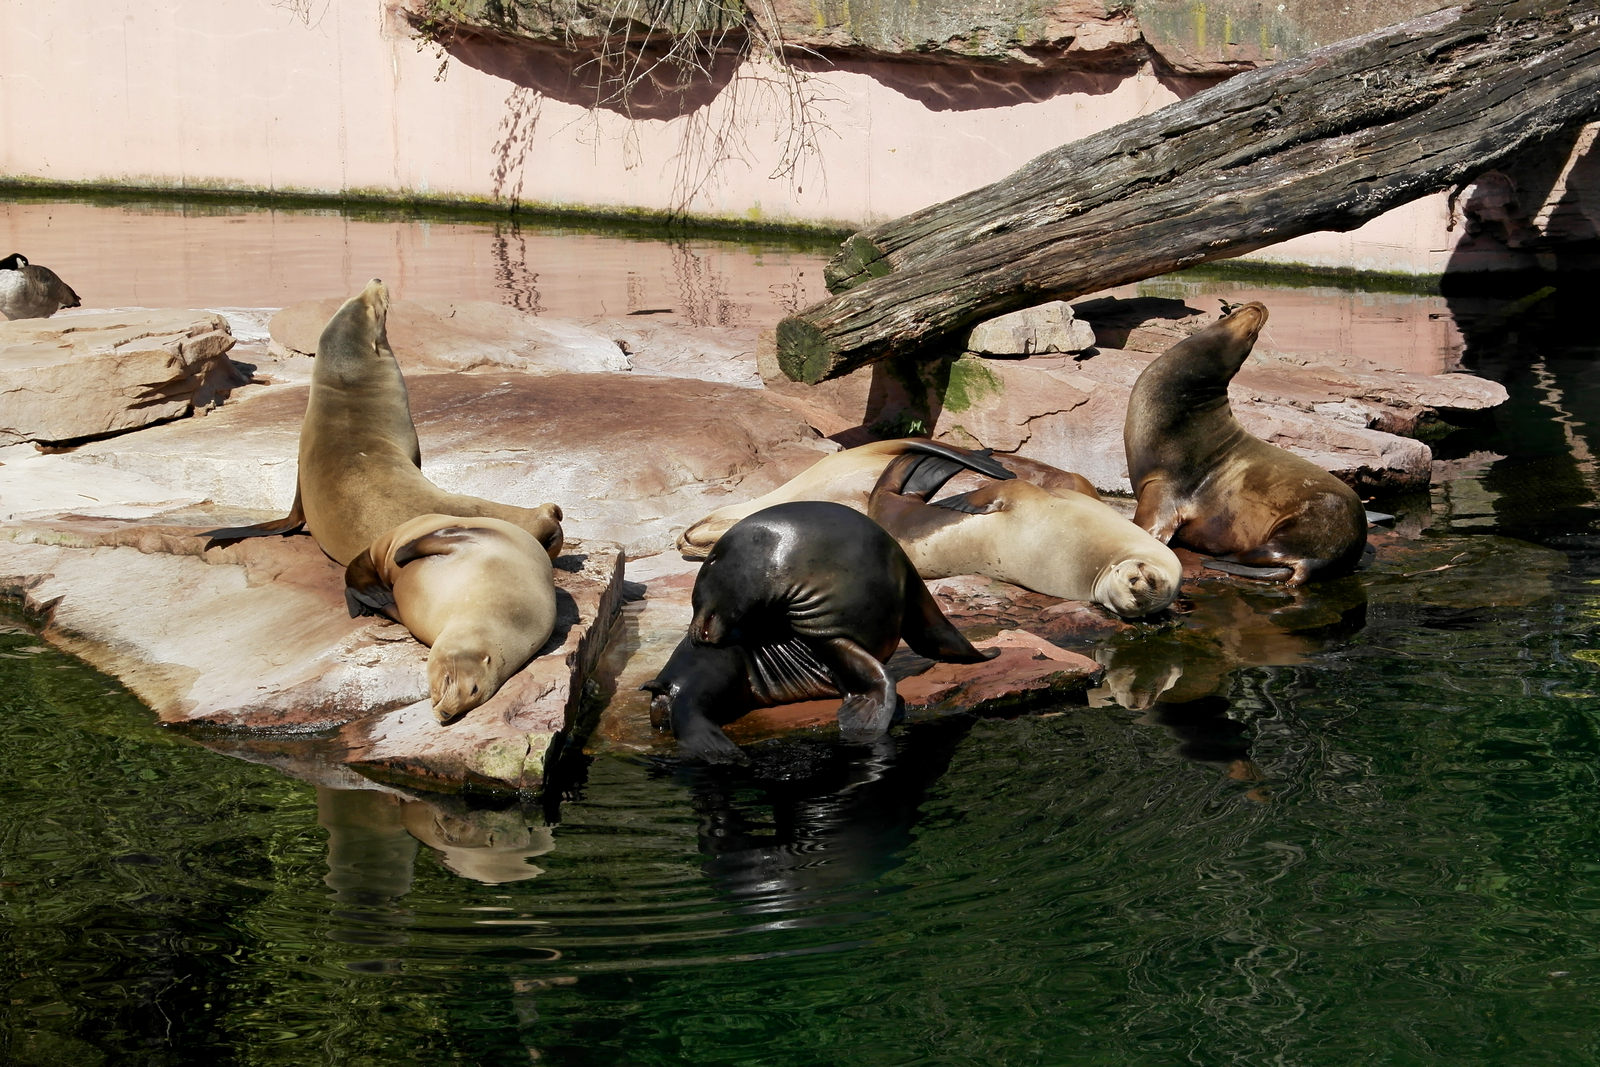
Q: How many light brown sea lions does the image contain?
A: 4